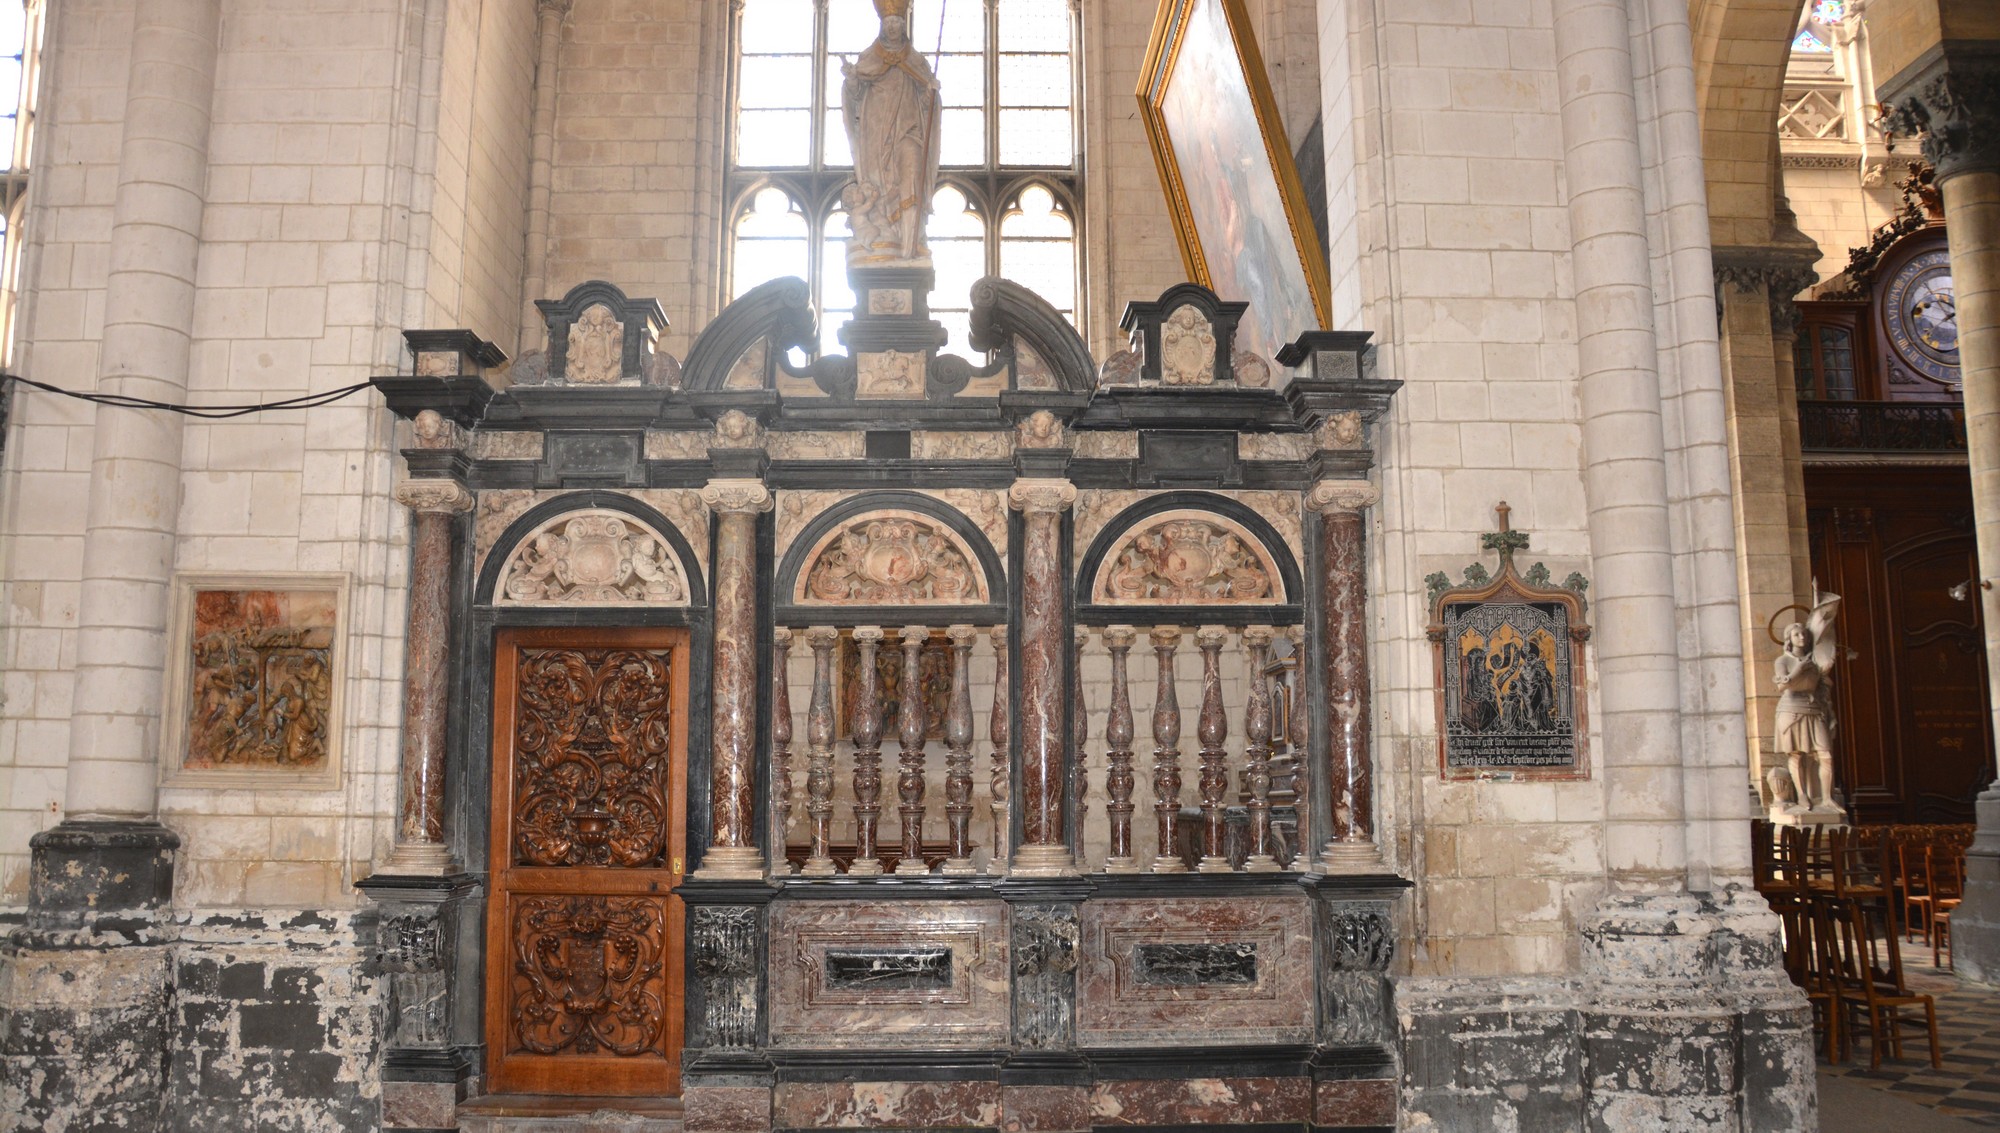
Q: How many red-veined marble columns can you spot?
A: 4